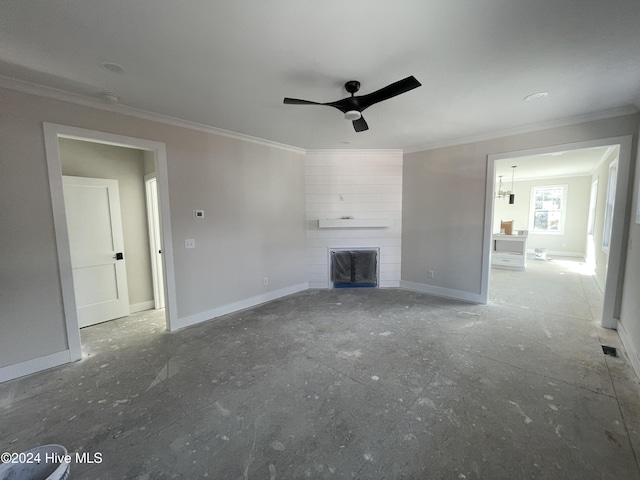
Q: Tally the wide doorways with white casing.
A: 2